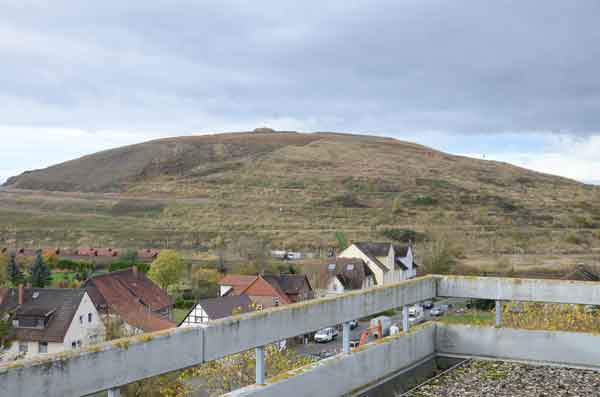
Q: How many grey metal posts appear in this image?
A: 5